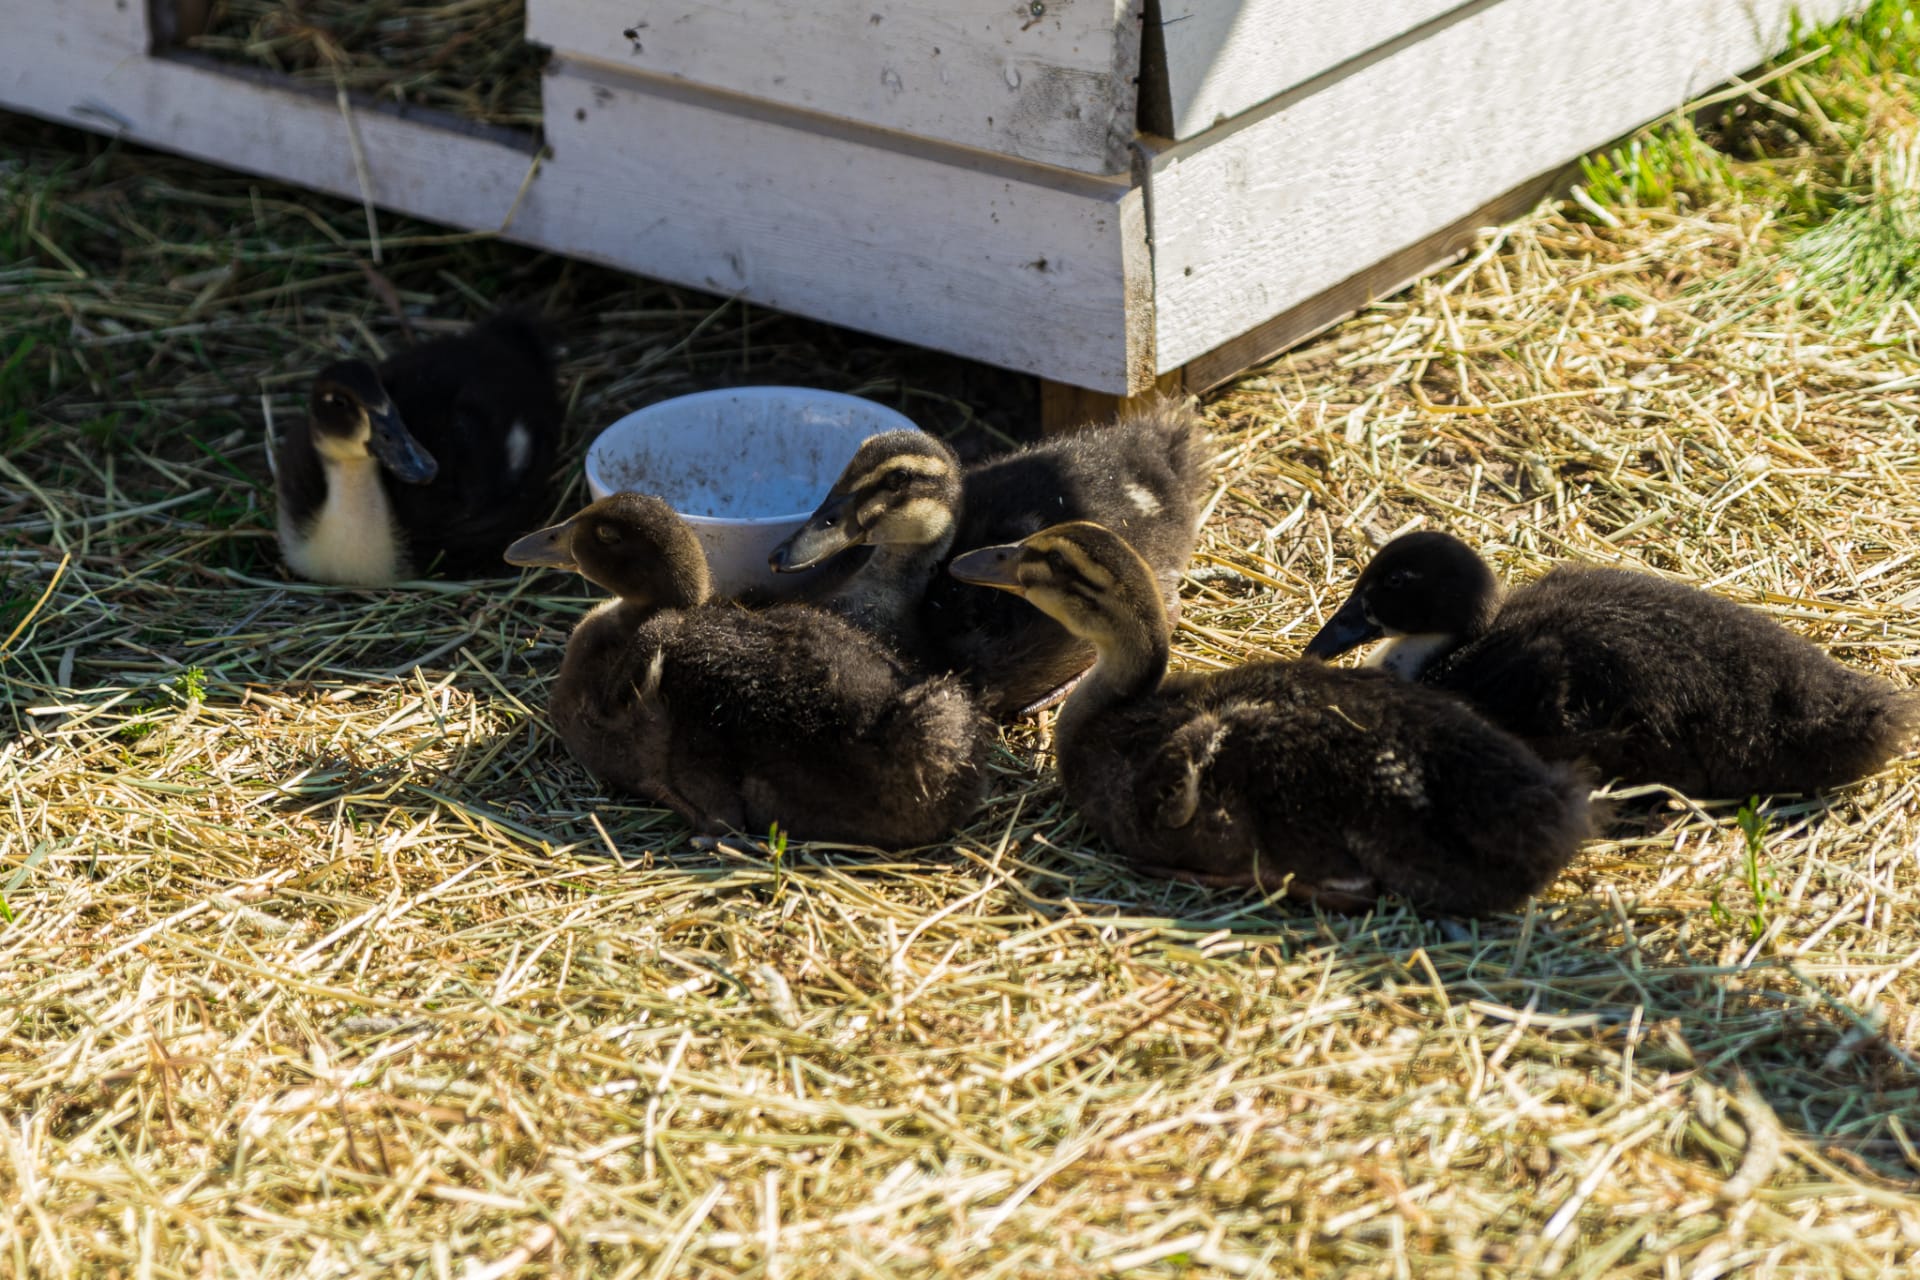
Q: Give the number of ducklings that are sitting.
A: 5